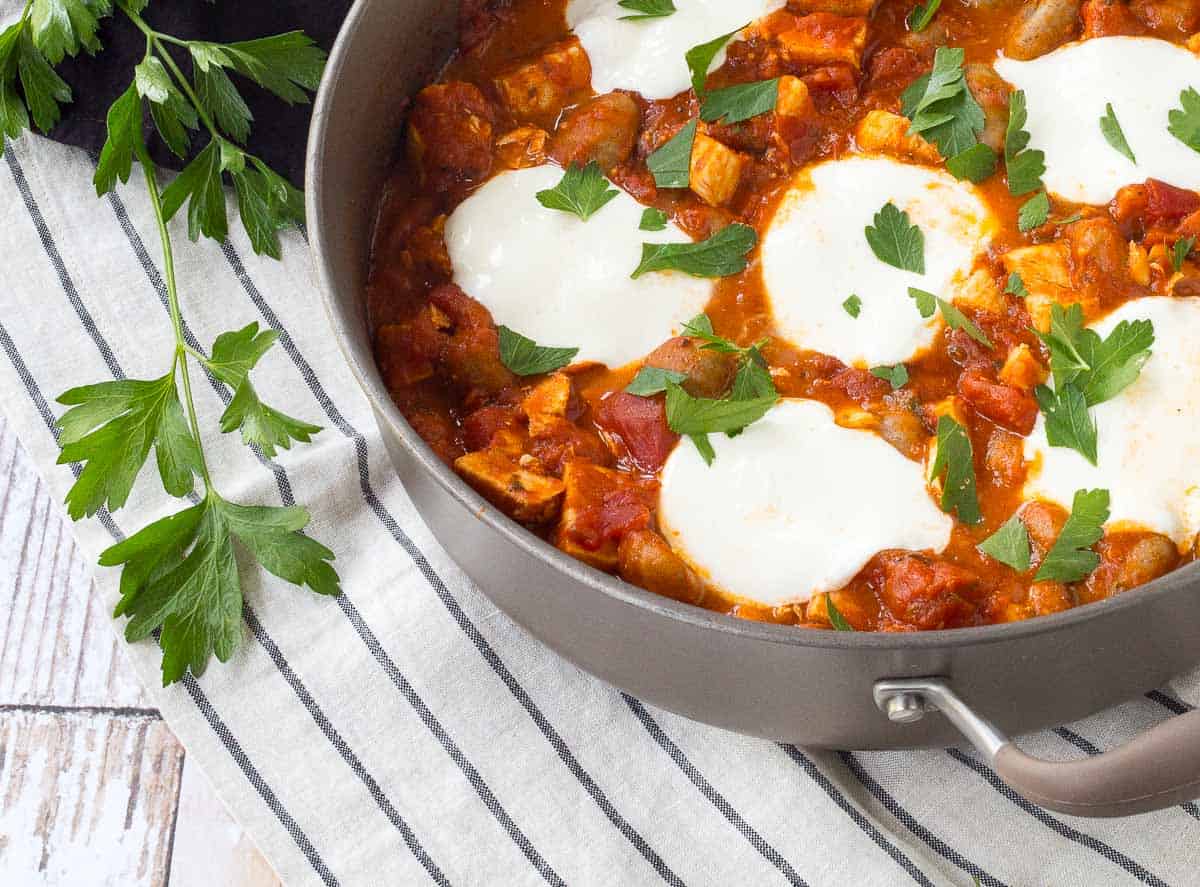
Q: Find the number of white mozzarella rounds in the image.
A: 6